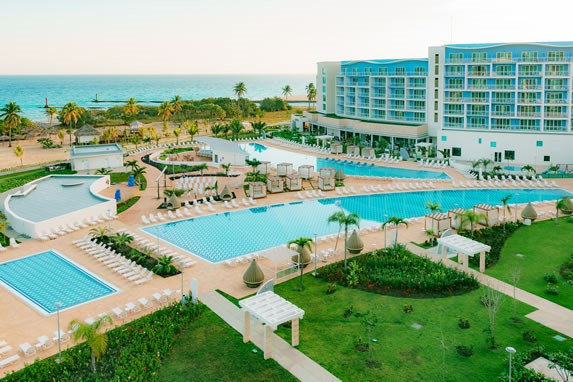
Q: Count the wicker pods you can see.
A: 8